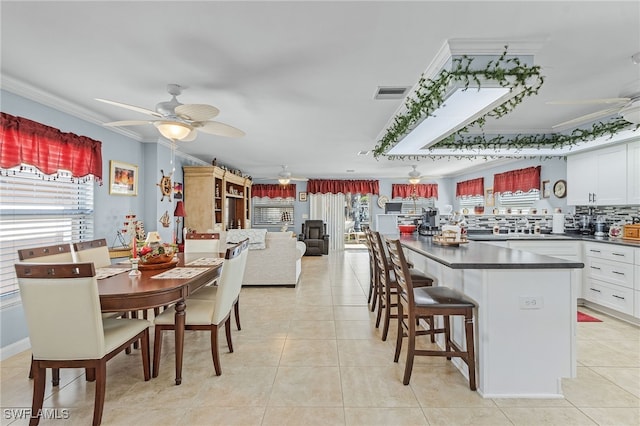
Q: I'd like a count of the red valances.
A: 6